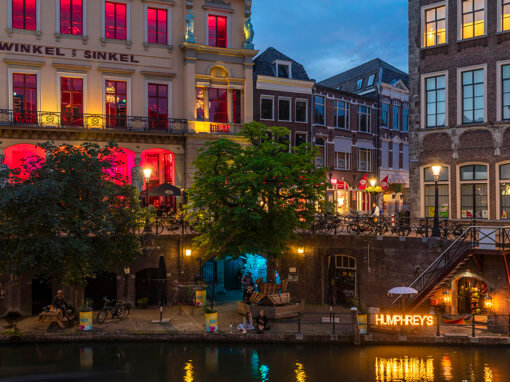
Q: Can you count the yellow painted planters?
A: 4